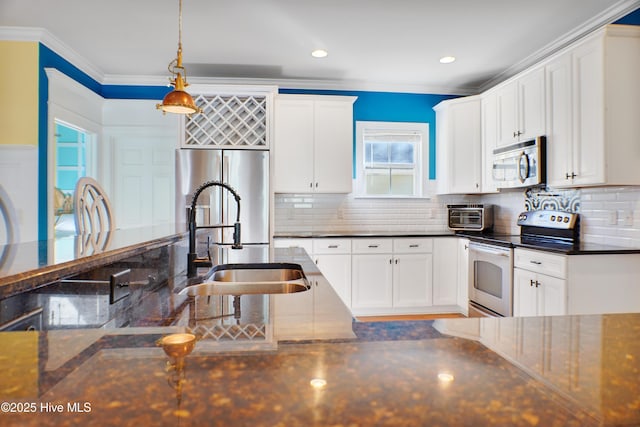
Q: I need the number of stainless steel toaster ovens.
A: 1